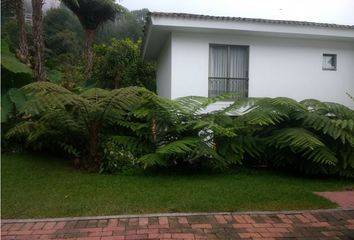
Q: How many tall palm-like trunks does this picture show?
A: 3